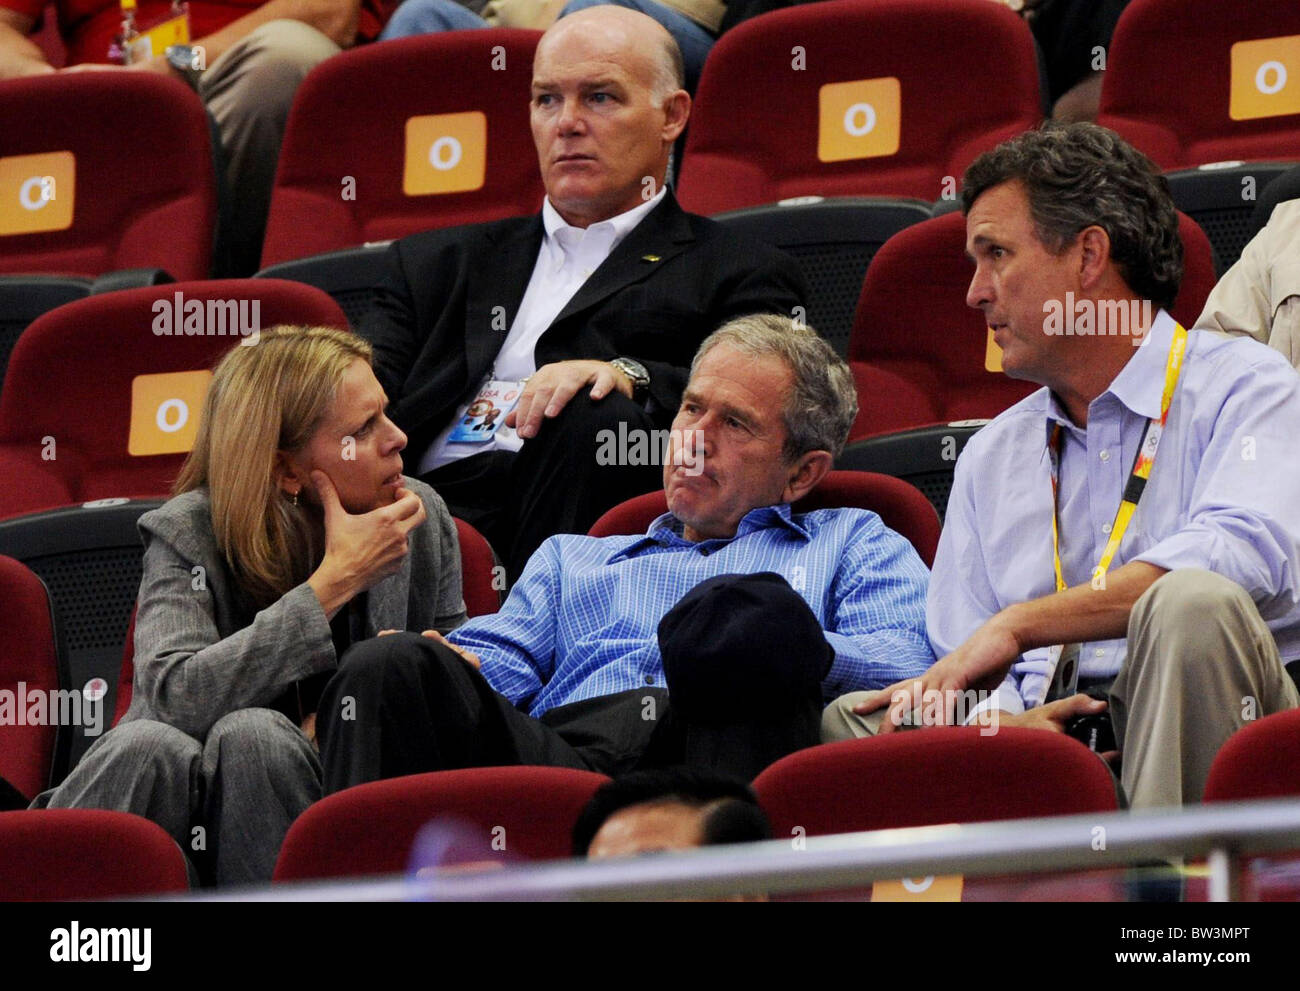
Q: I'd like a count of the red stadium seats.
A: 13